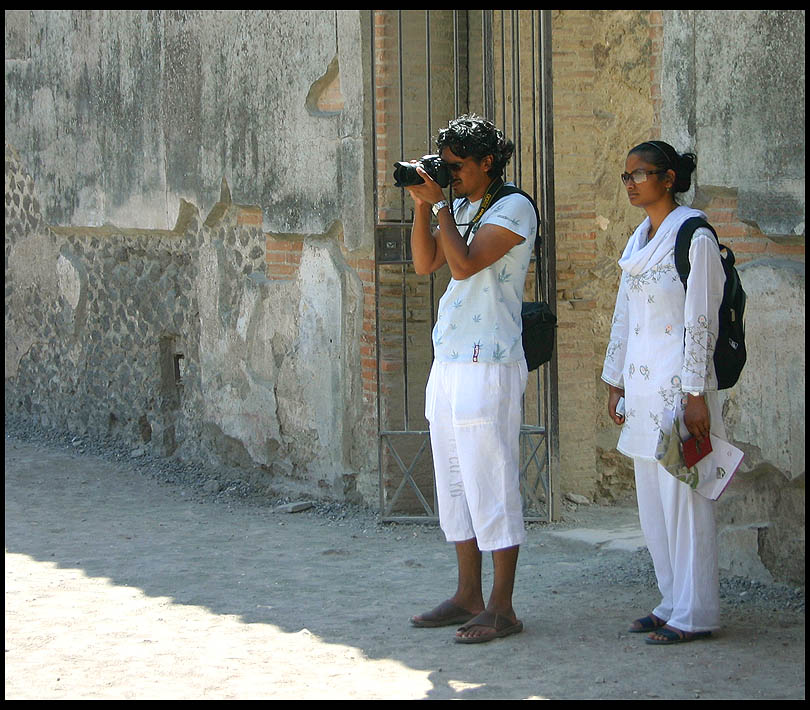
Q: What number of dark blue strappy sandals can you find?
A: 2